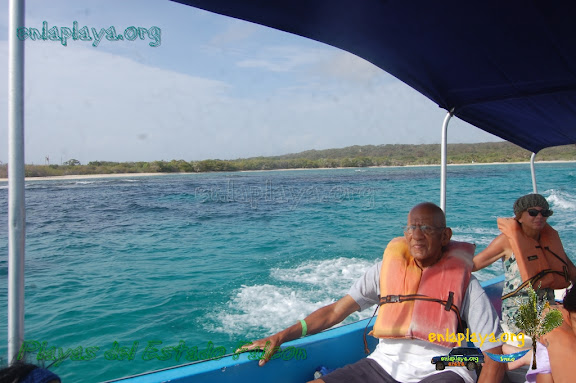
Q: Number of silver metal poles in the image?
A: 3